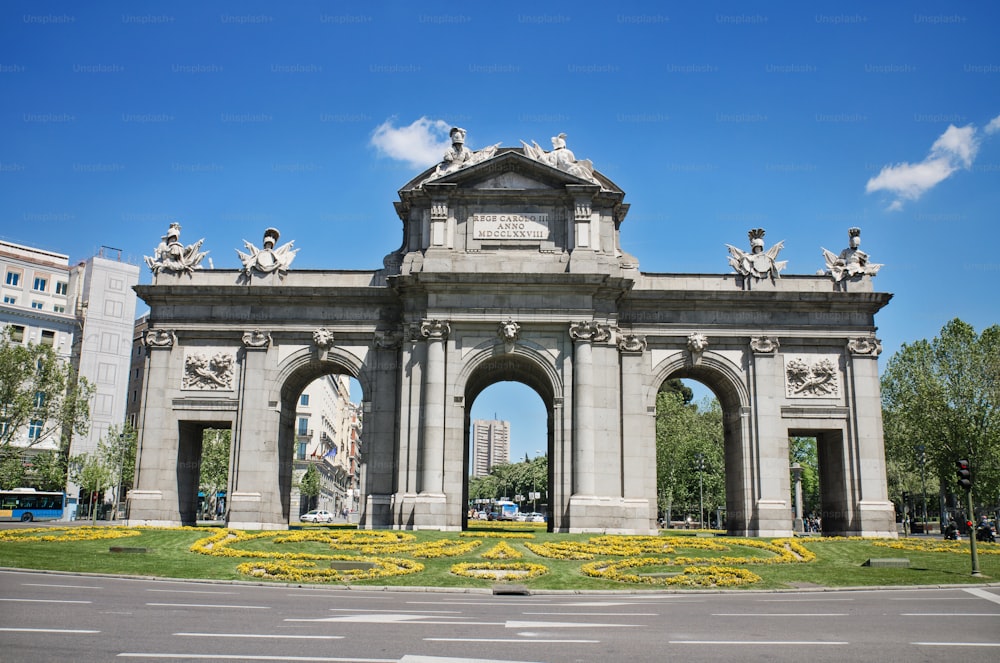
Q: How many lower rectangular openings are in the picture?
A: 2